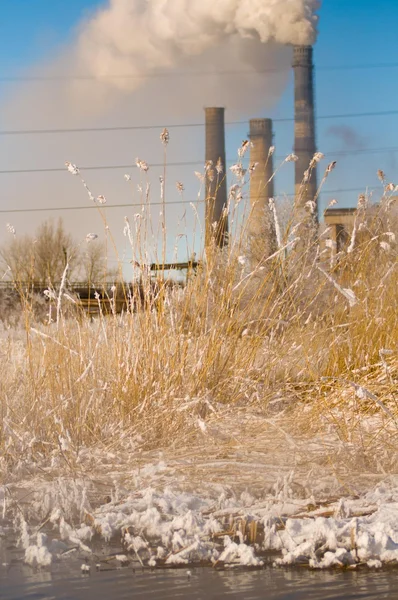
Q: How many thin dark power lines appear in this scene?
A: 4